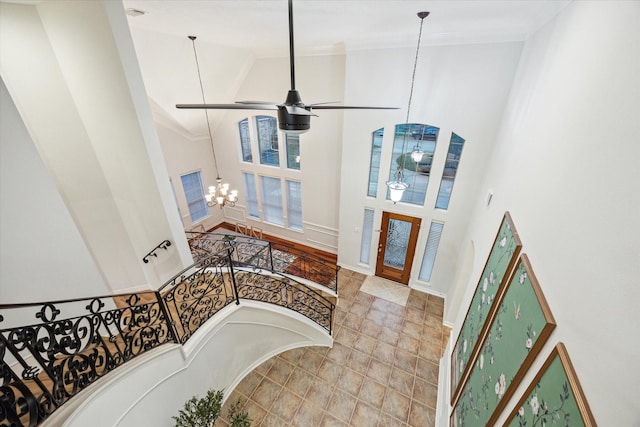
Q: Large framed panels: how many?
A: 3